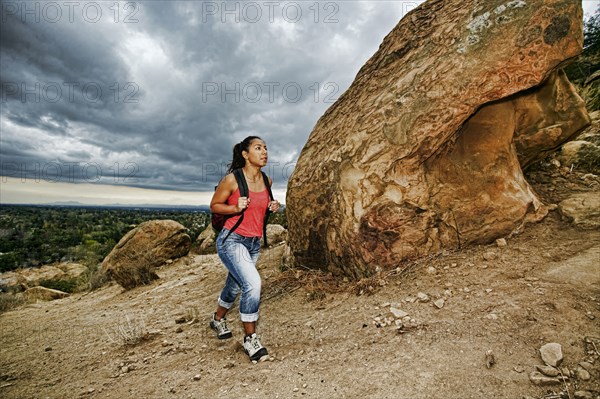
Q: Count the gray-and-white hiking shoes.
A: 2